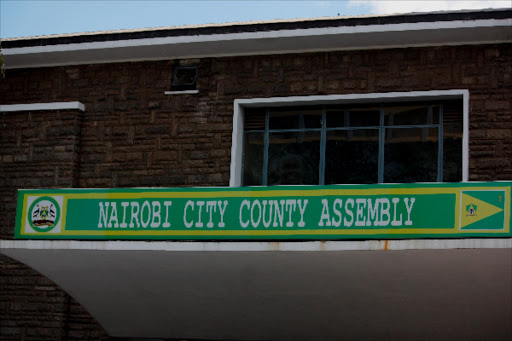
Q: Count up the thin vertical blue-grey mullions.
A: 4